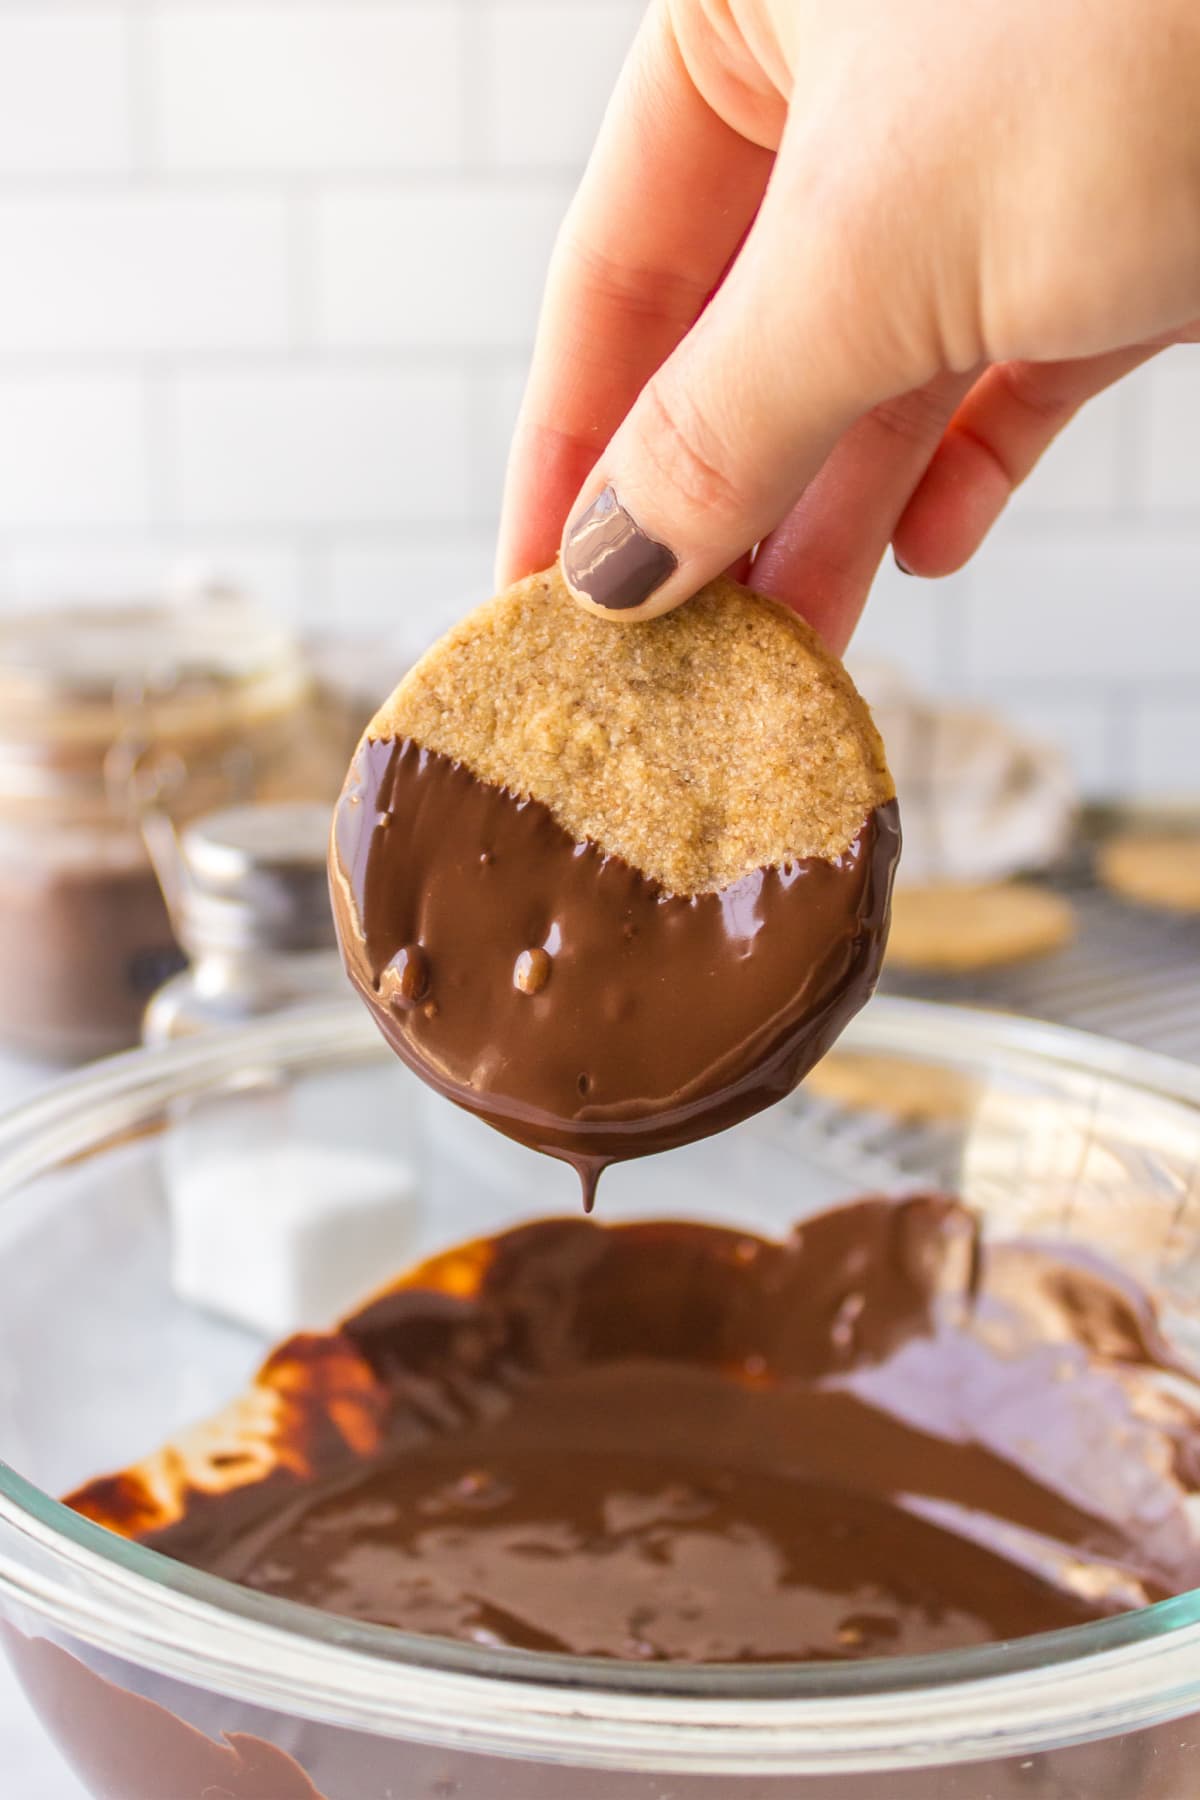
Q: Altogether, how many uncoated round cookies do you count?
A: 3